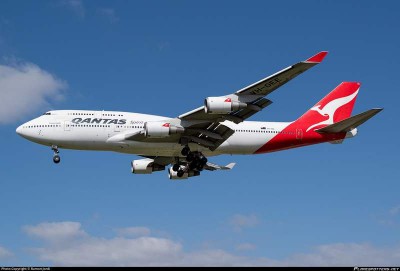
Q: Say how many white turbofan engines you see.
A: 4